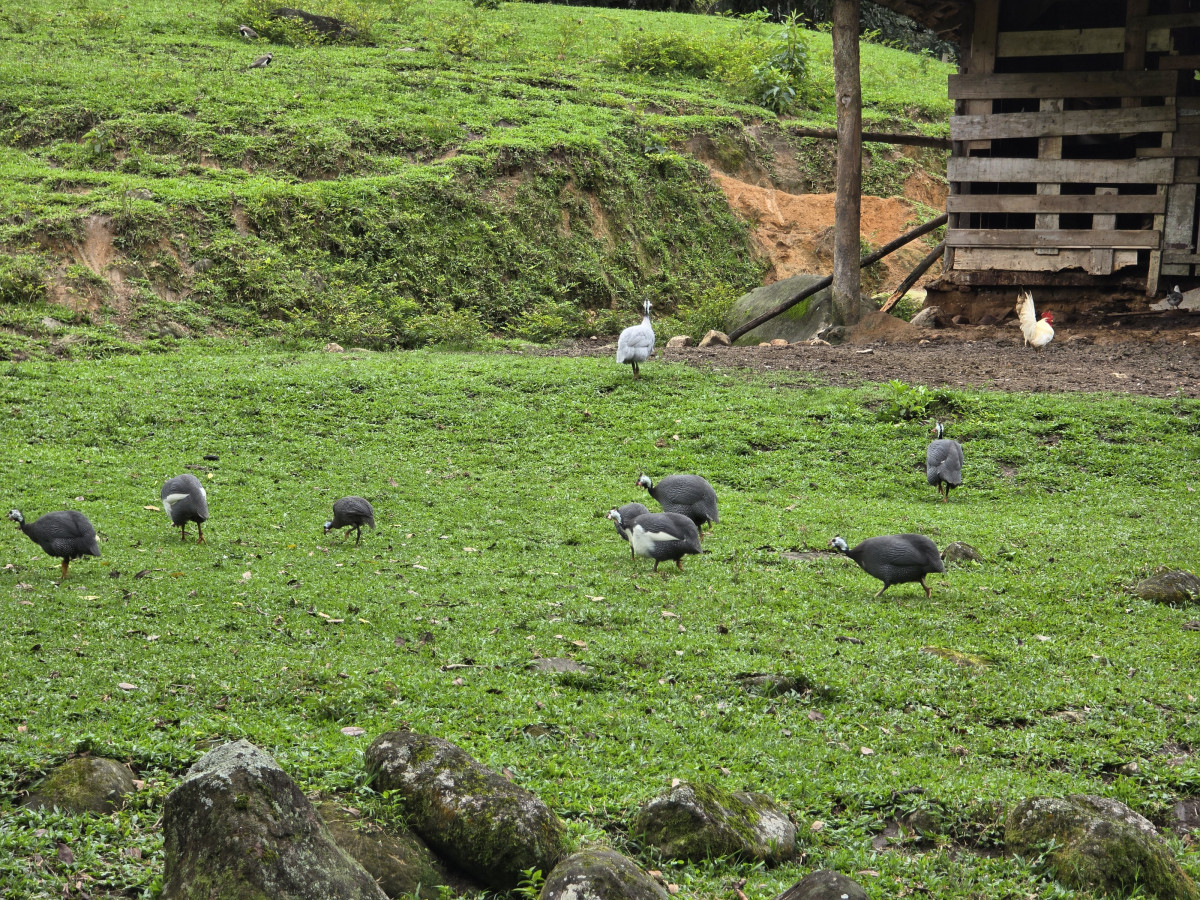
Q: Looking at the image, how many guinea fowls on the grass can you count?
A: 9